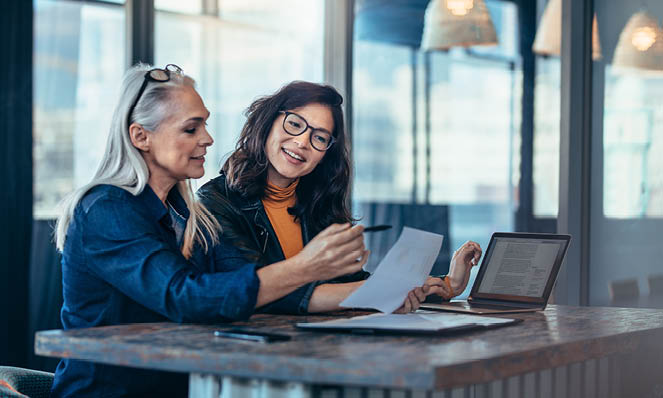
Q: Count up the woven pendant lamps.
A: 3